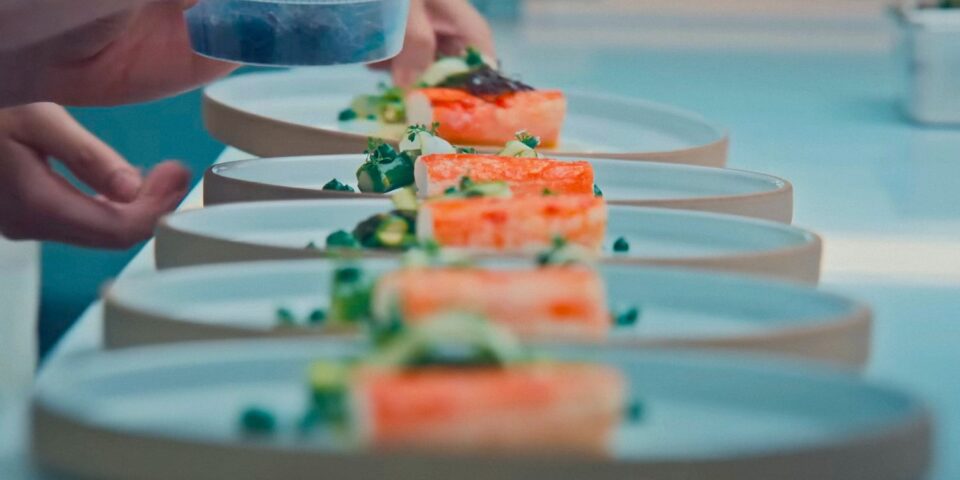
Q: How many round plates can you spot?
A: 5